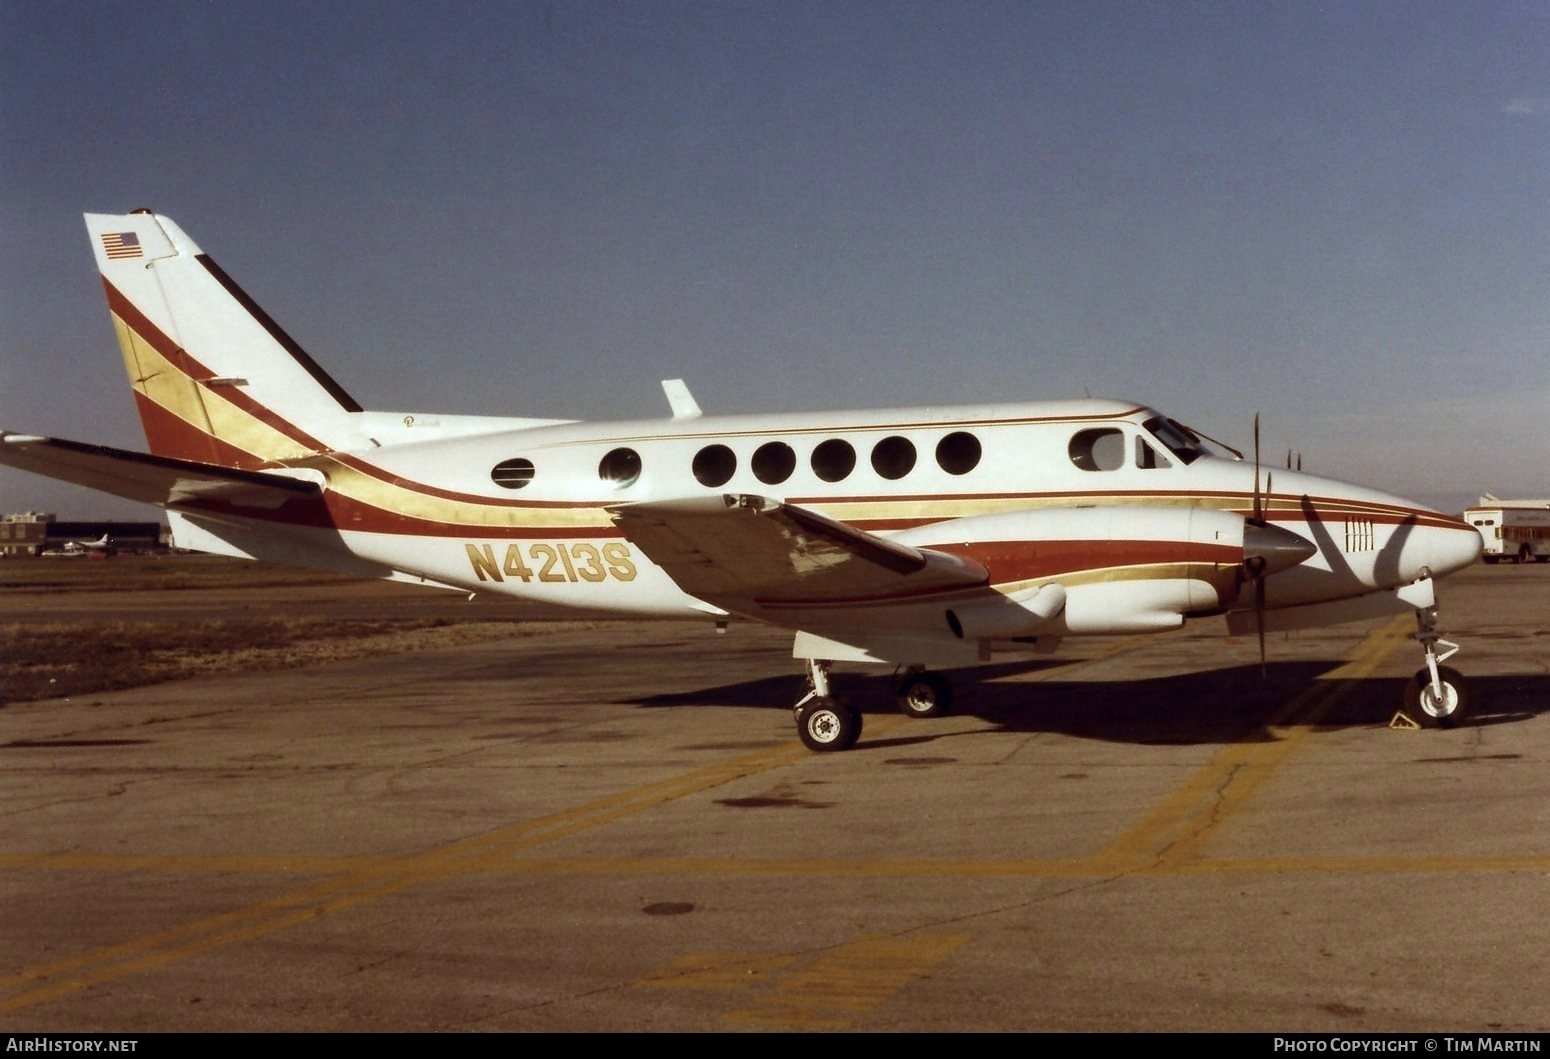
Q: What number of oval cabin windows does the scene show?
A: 7